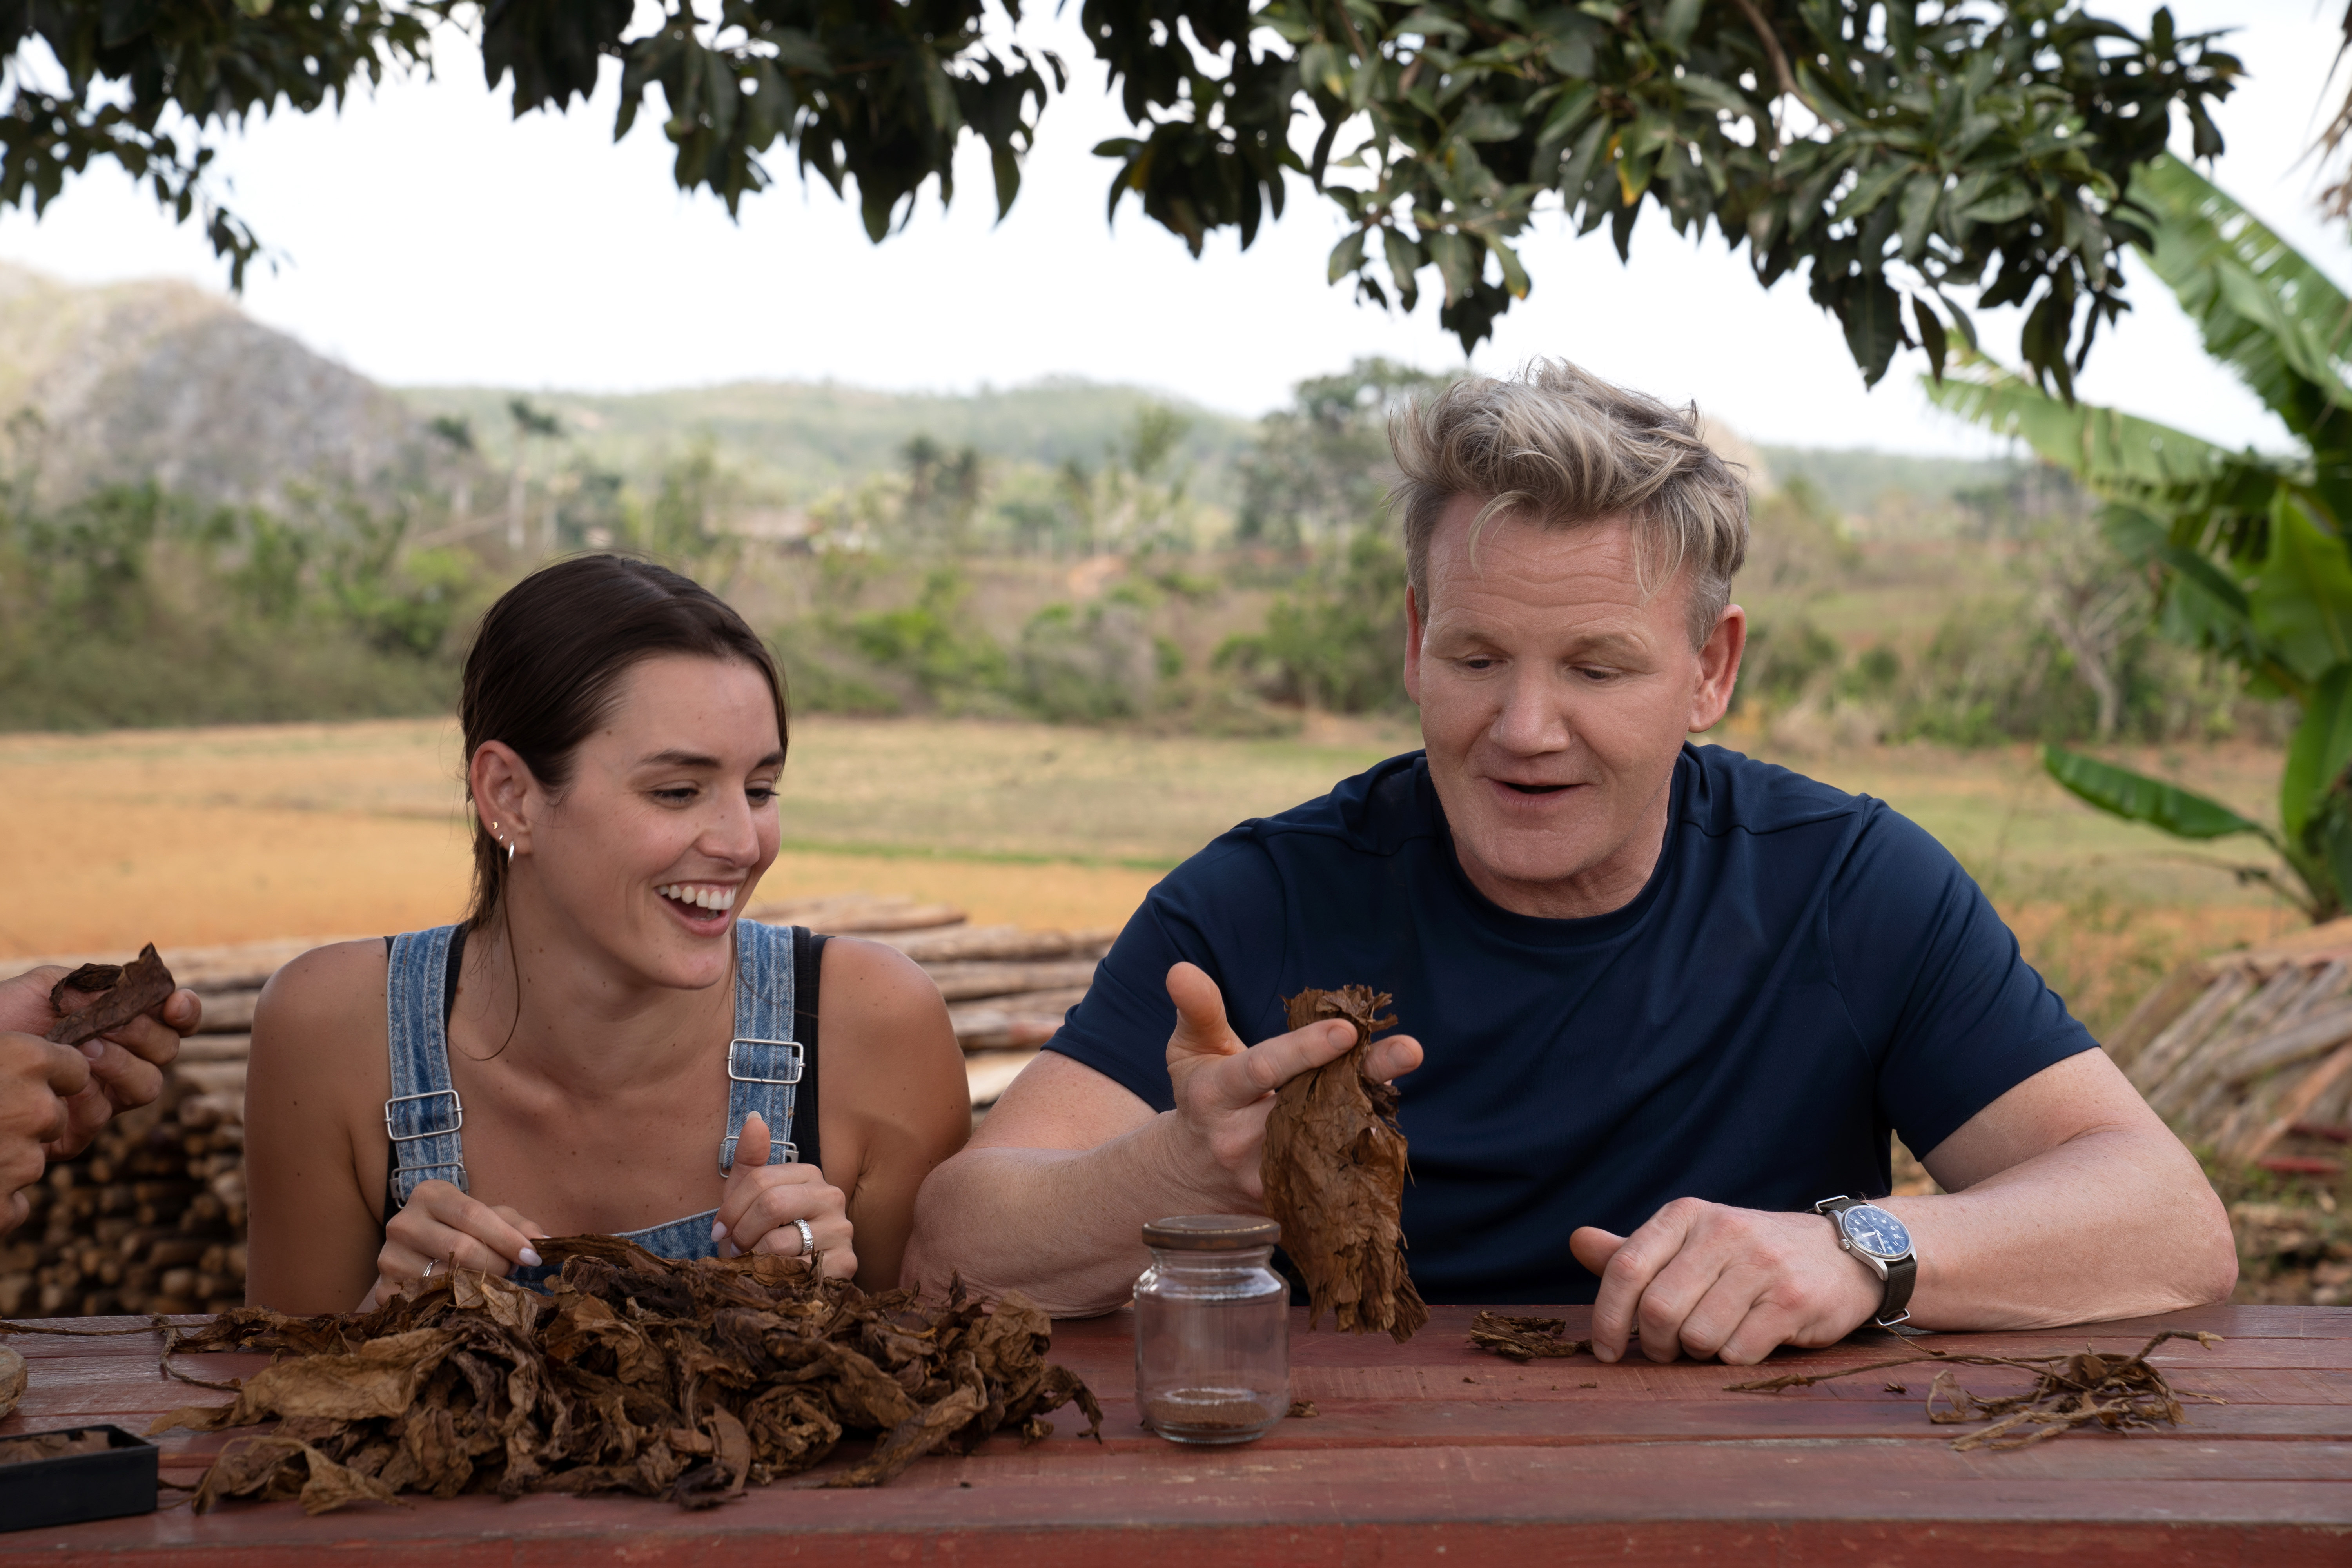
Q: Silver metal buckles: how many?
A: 4